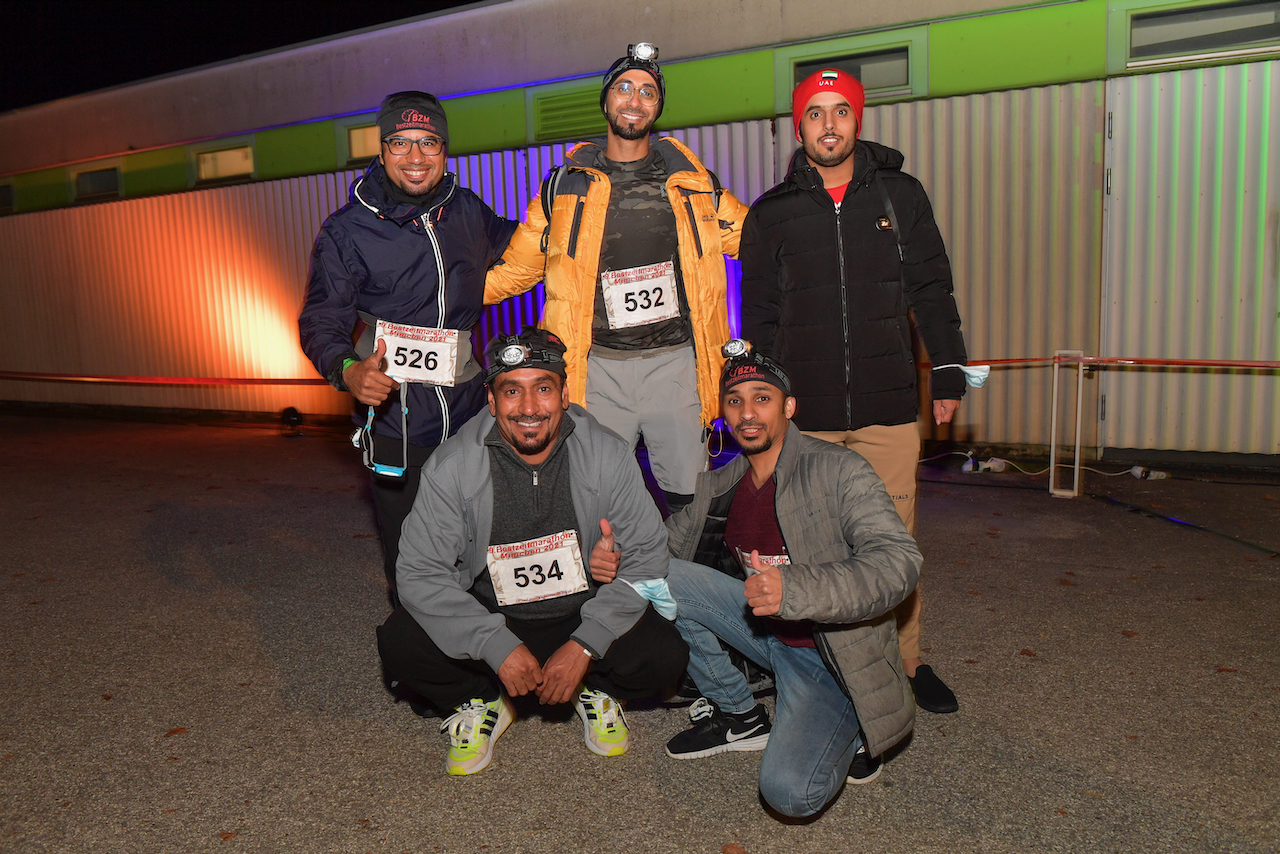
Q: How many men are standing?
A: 3